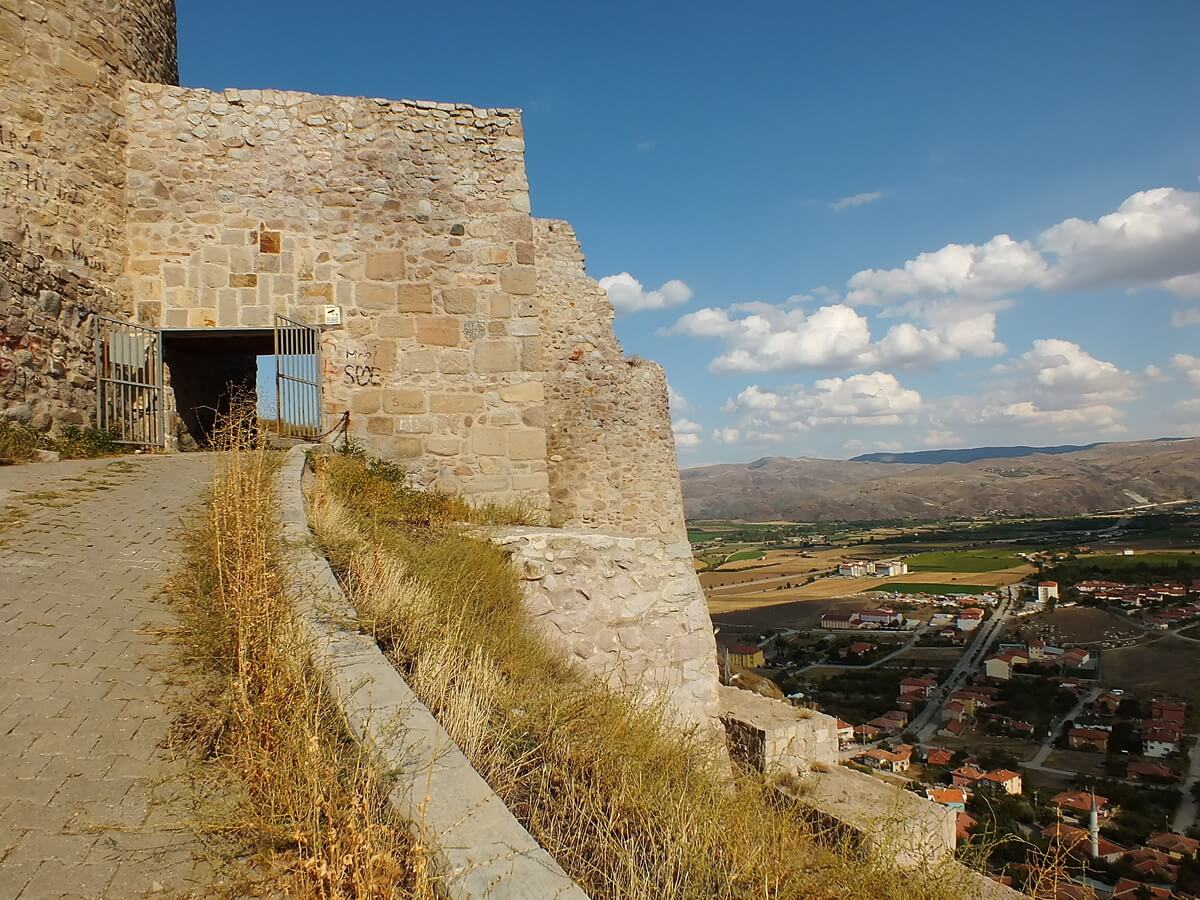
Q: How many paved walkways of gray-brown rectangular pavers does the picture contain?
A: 1